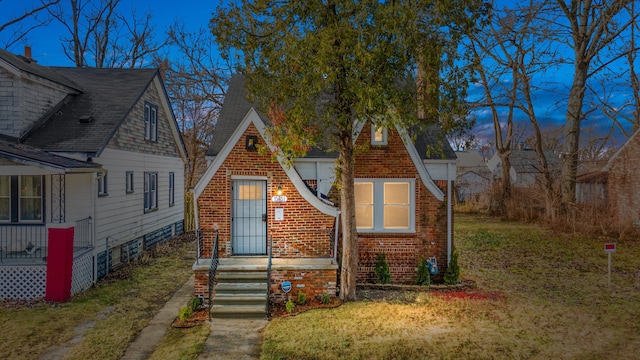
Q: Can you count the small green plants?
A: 8